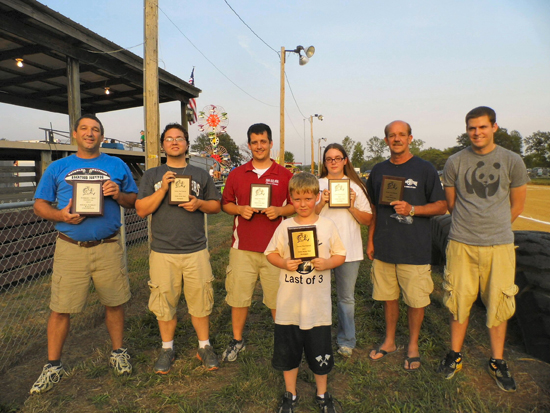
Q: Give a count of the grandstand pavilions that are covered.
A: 1